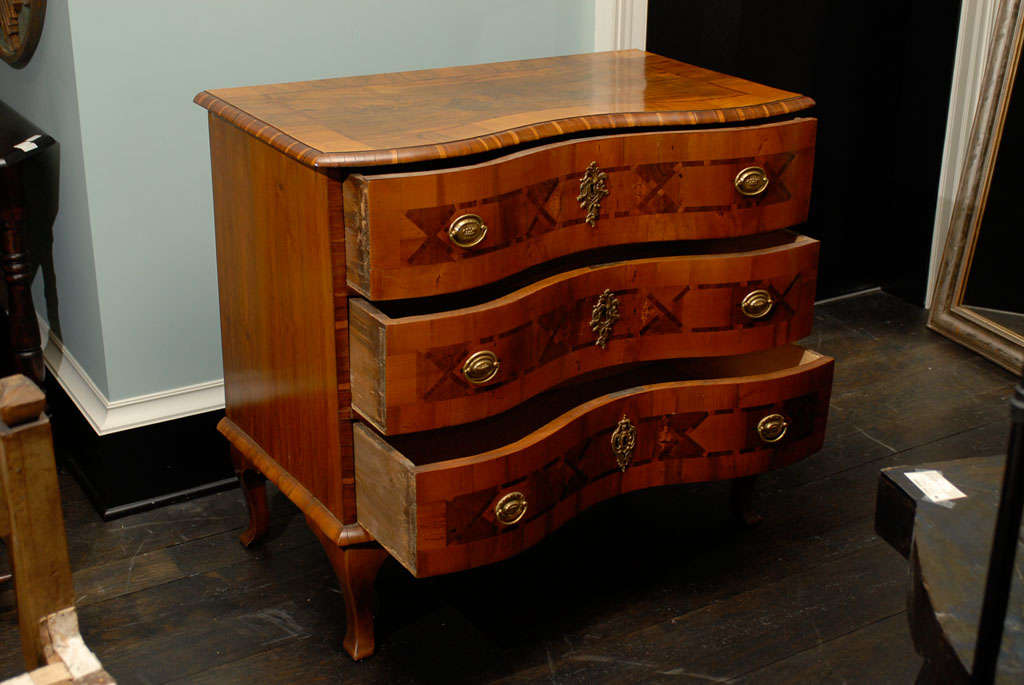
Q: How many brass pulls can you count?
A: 6